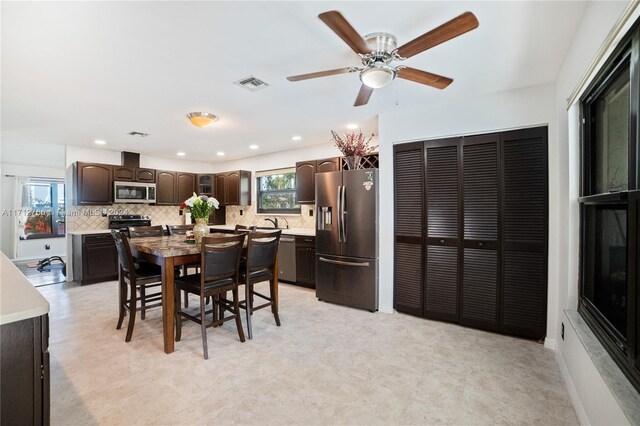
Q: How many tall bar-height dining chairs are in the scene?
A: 6